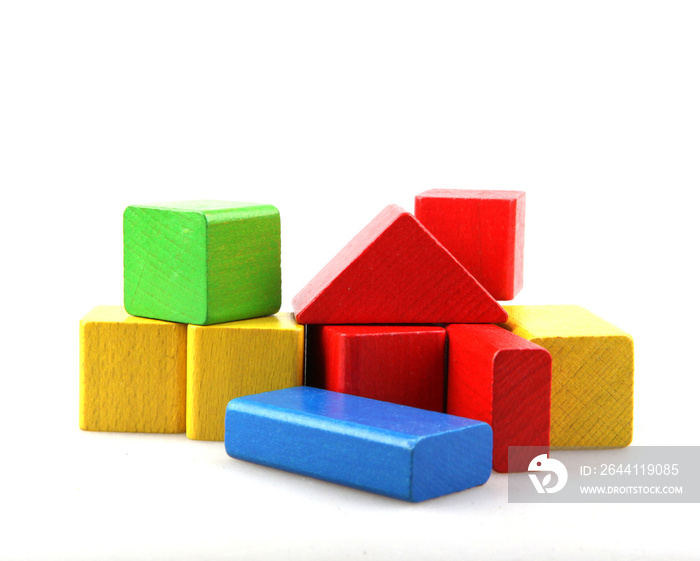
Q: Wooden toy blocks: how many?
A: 9